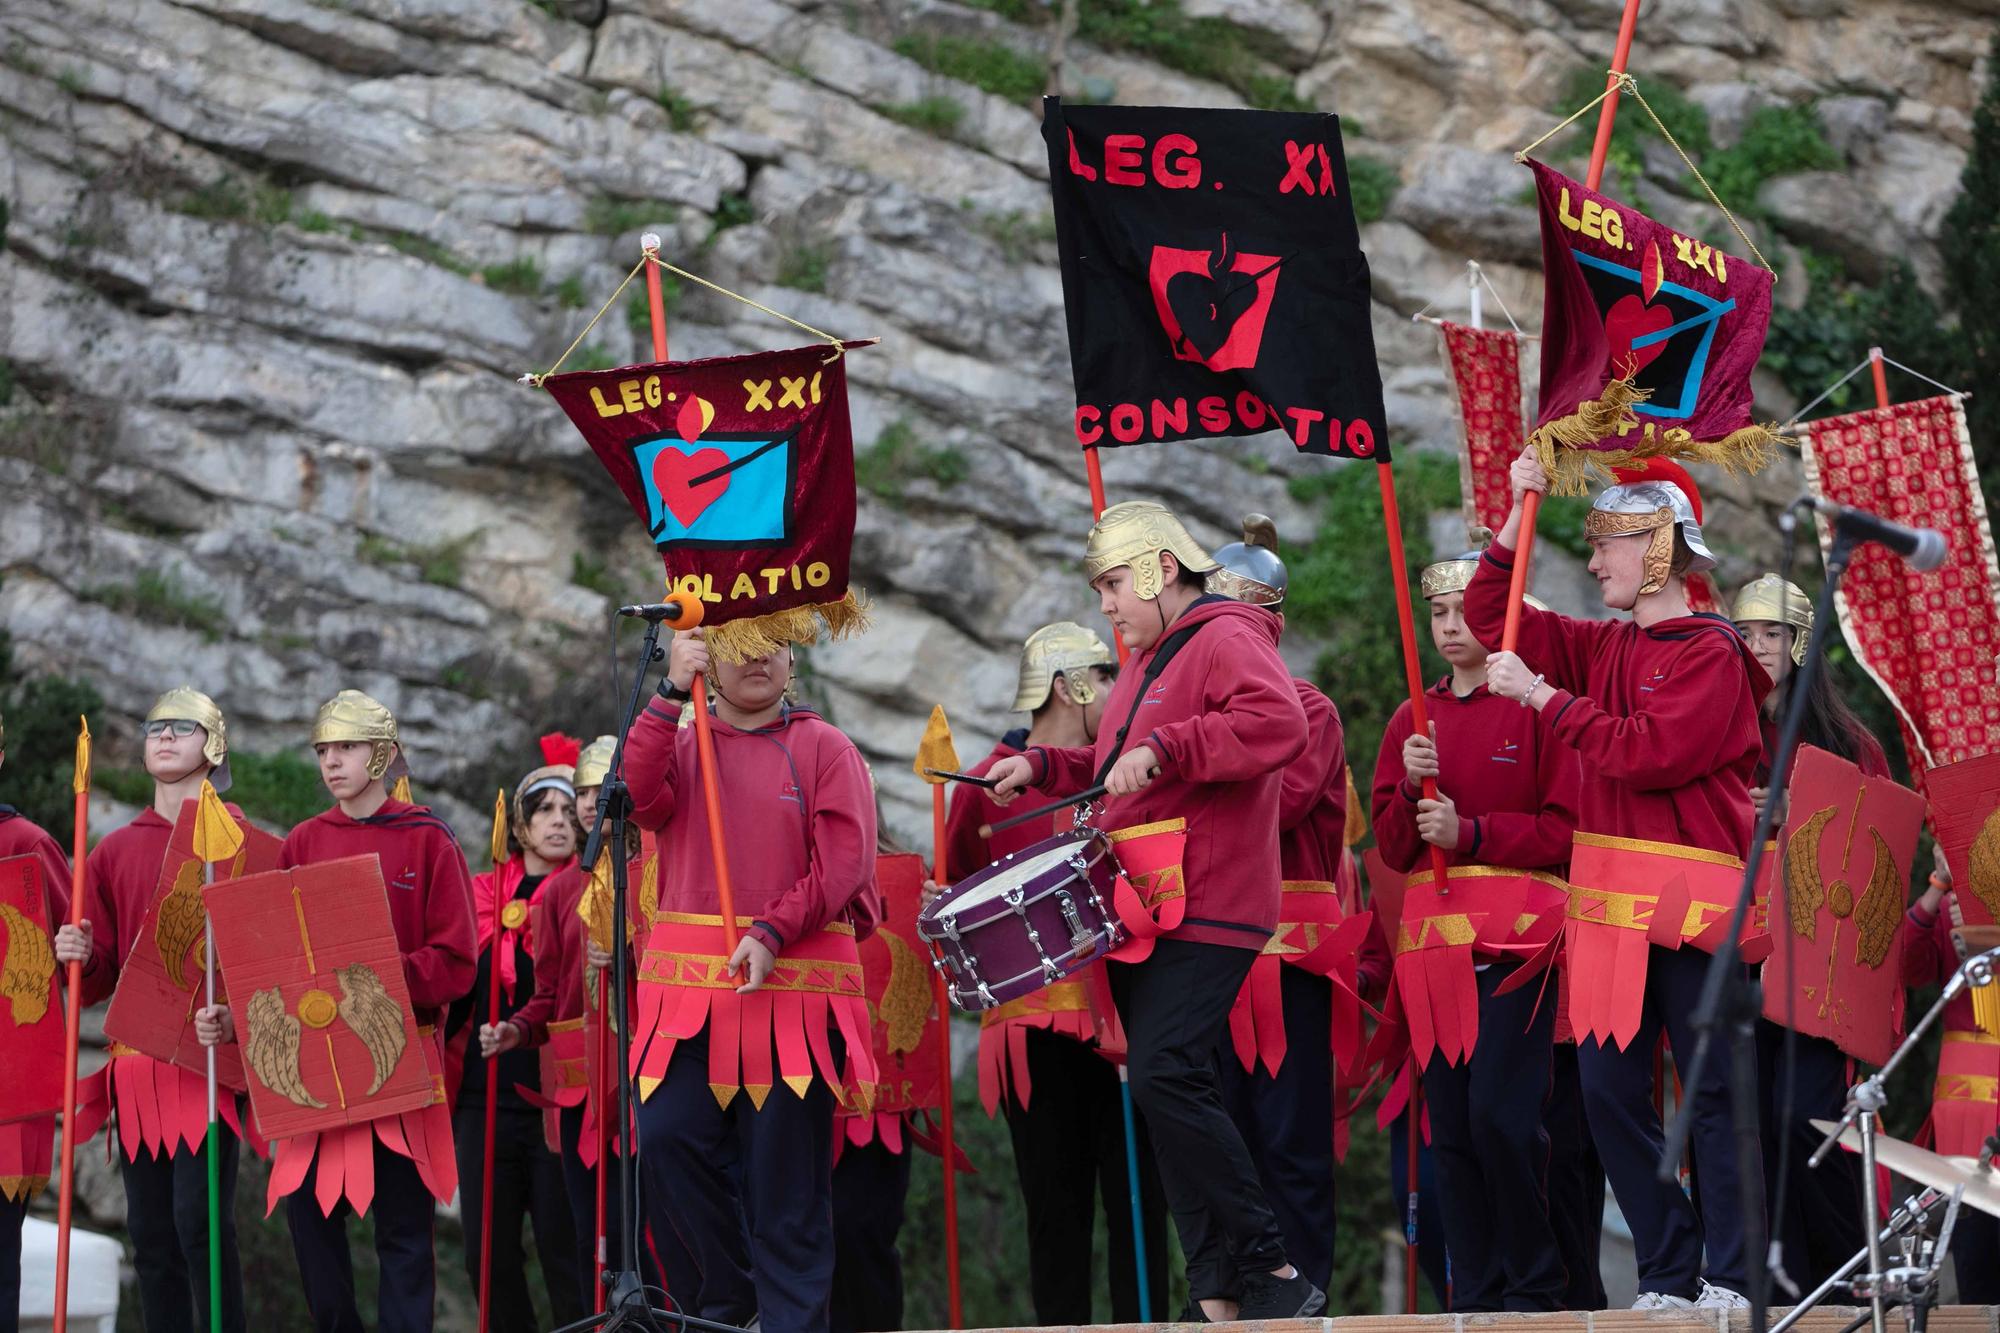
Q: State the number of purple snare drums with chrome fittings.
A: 1